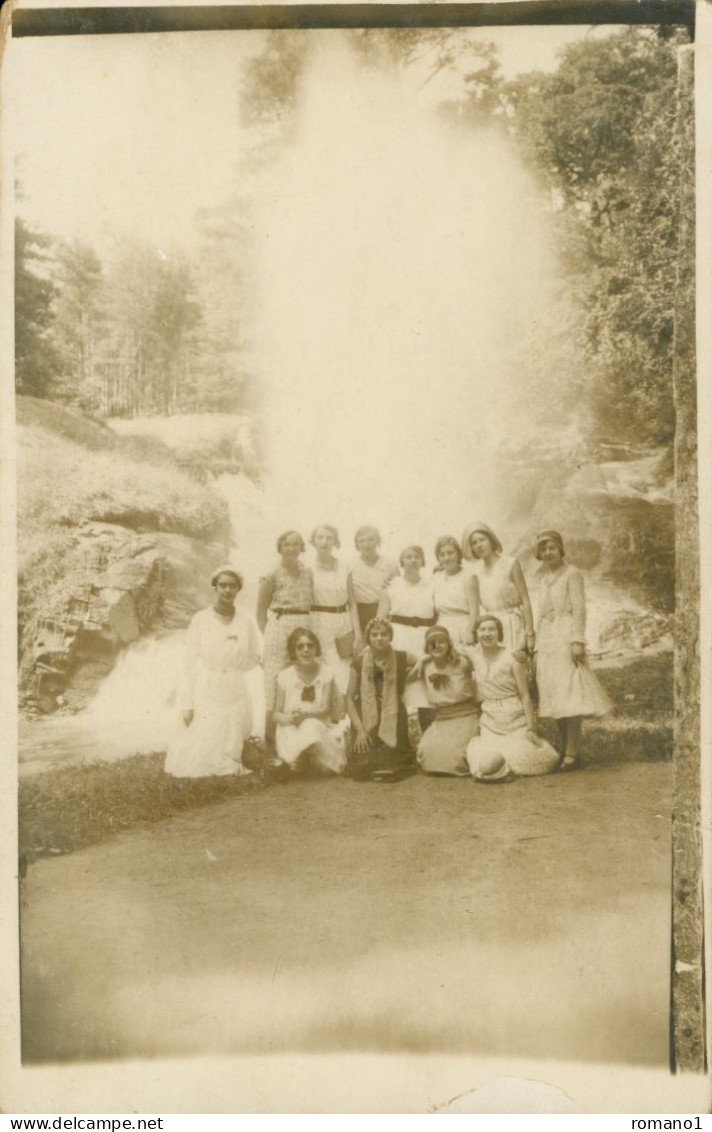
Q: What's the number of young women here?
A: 12